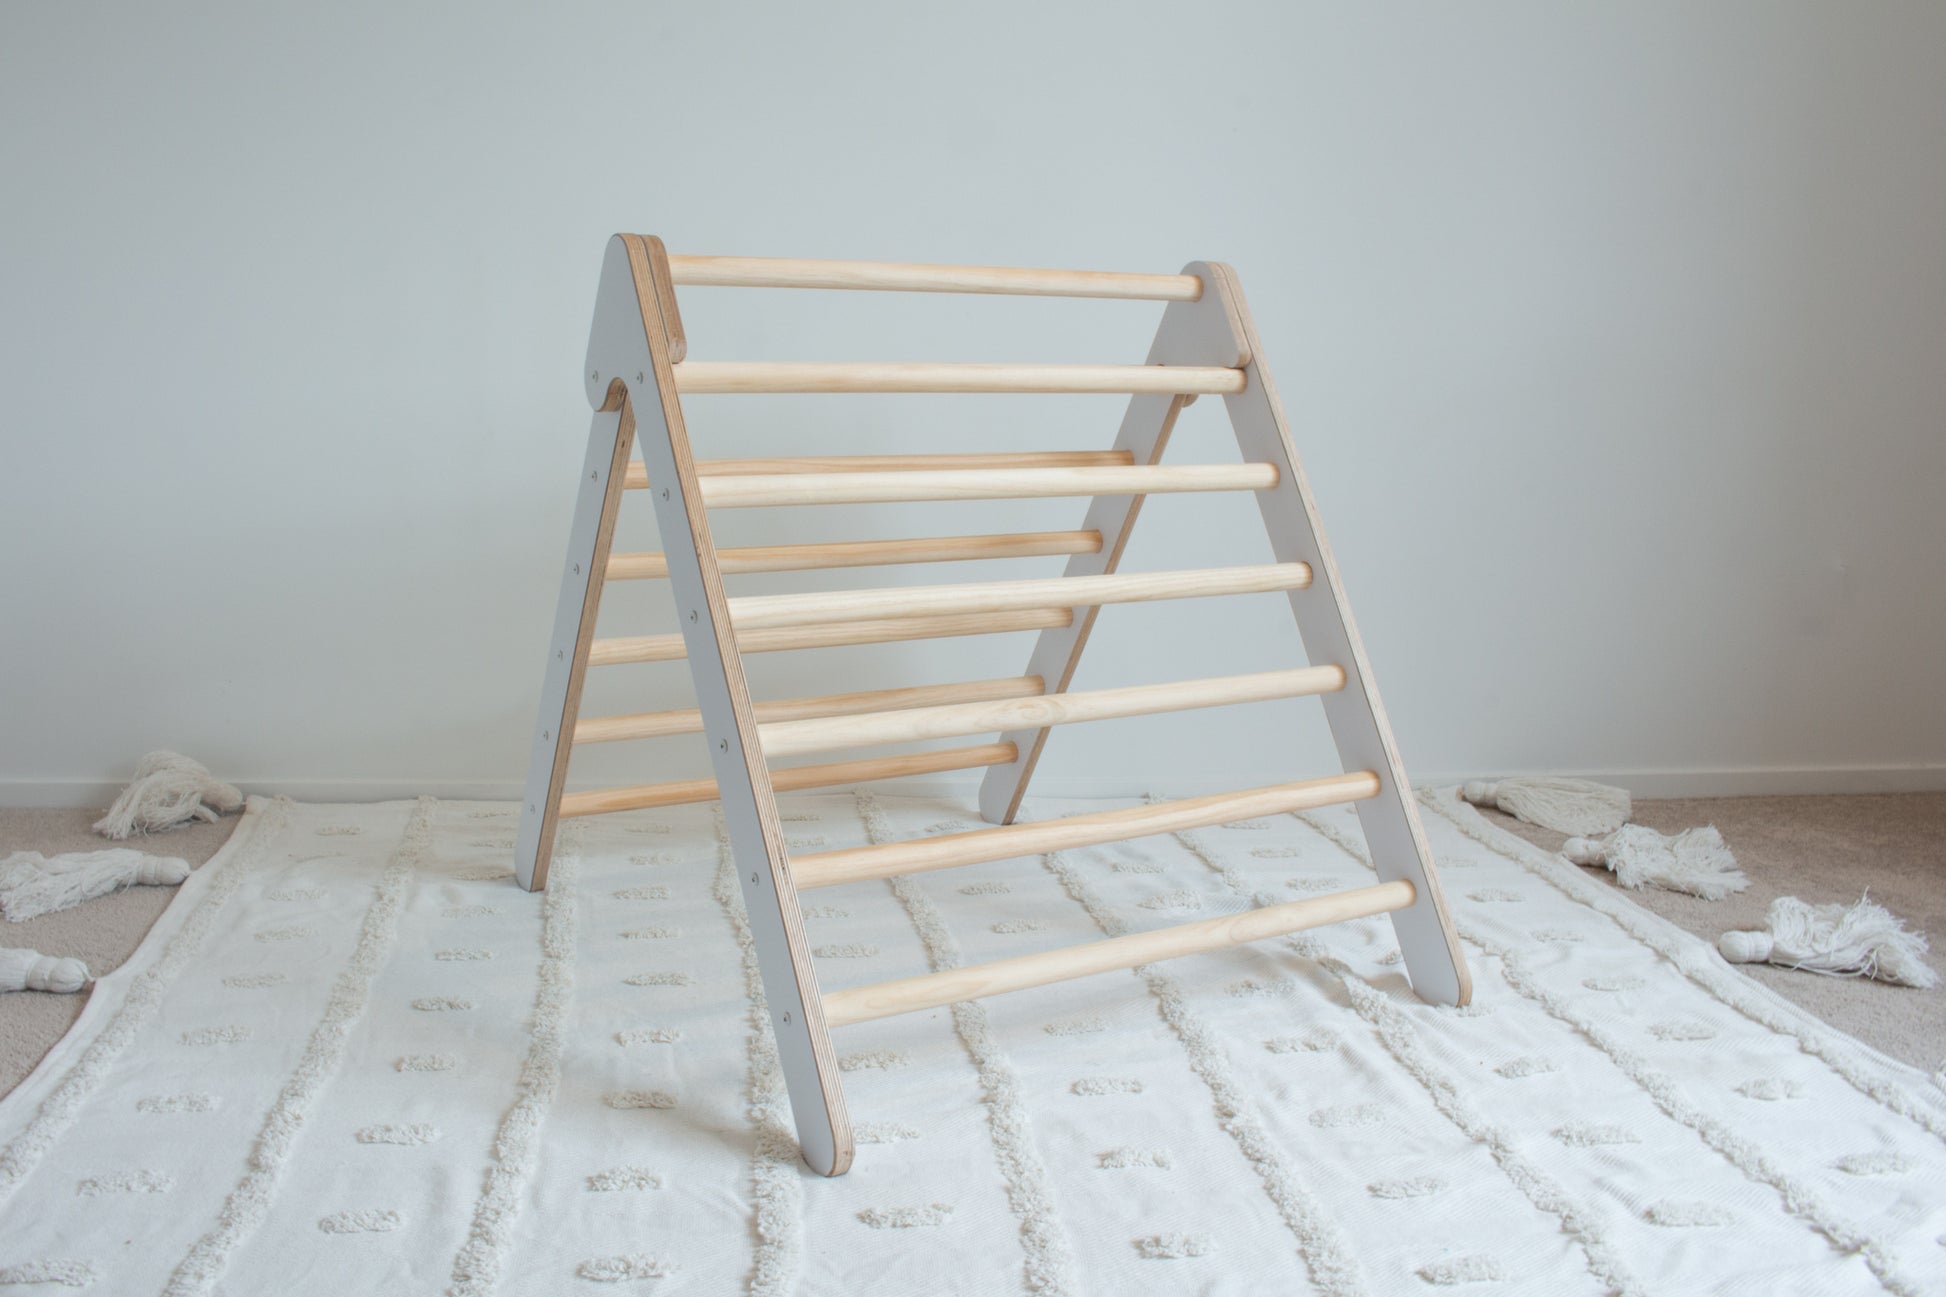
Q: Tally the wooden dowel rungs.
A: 12